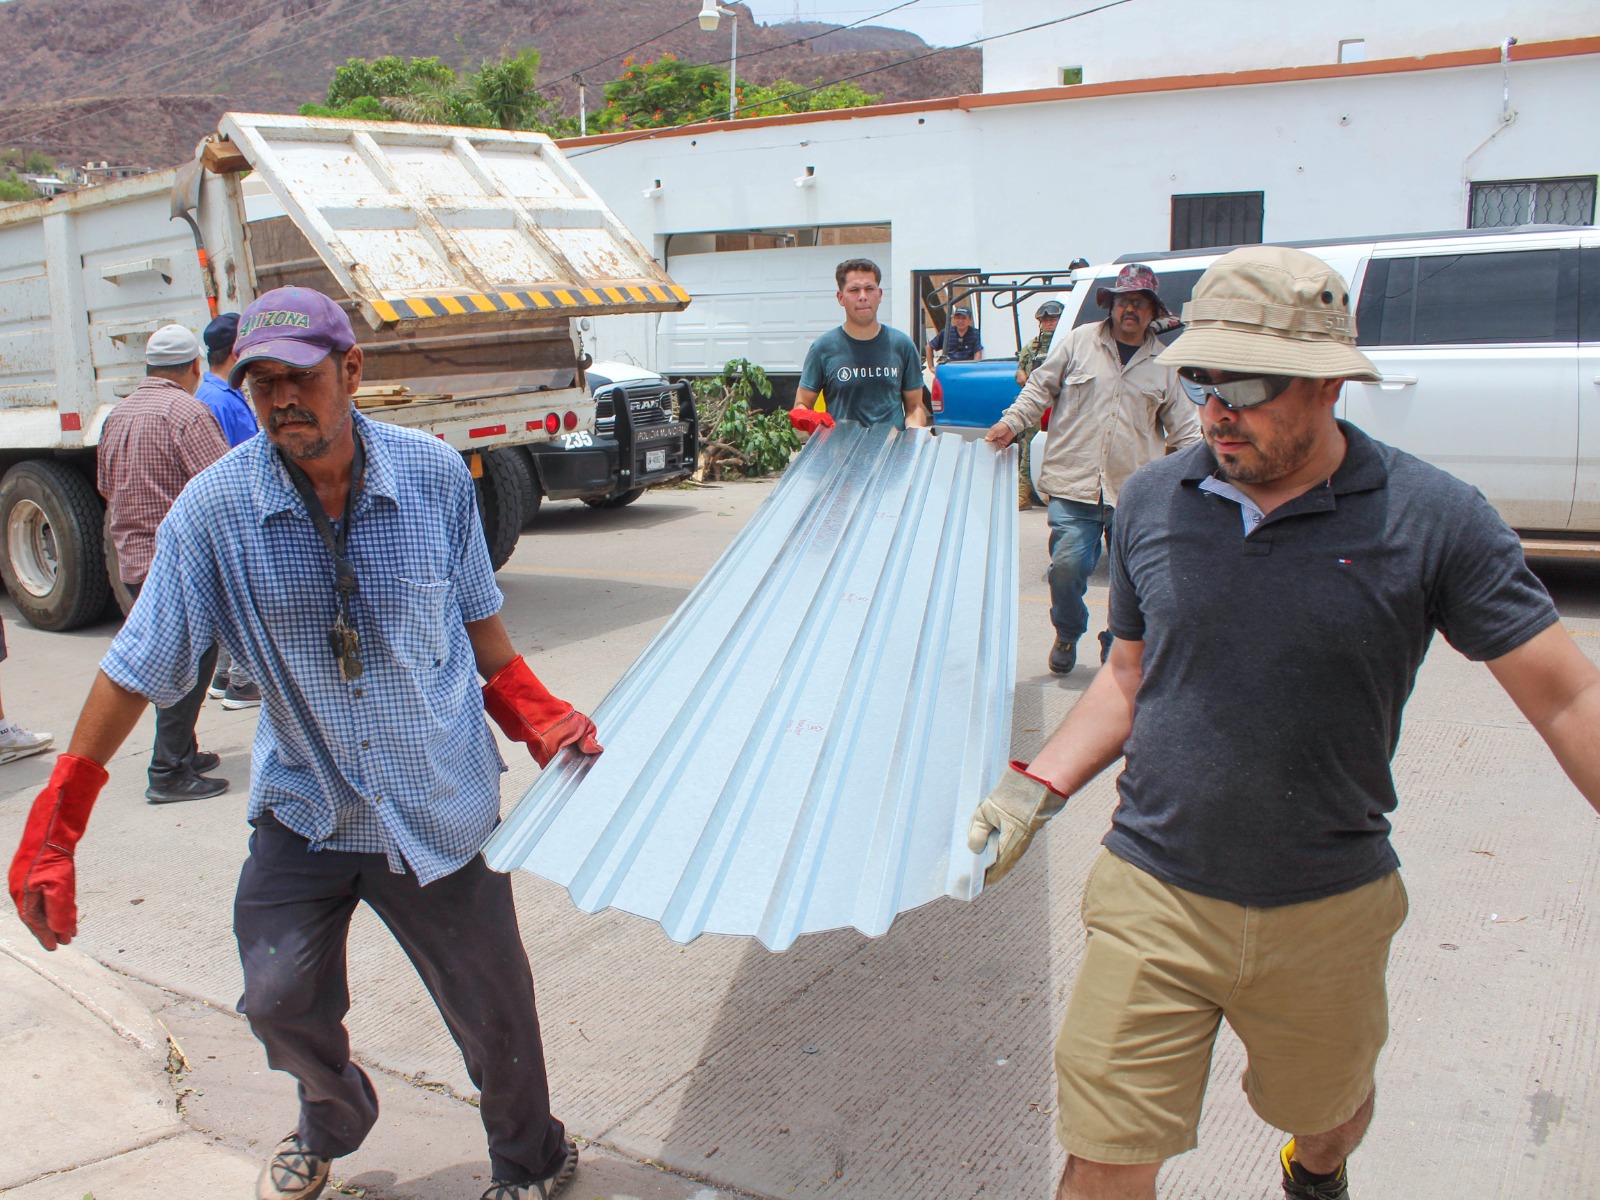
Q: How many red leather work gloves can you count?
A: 3